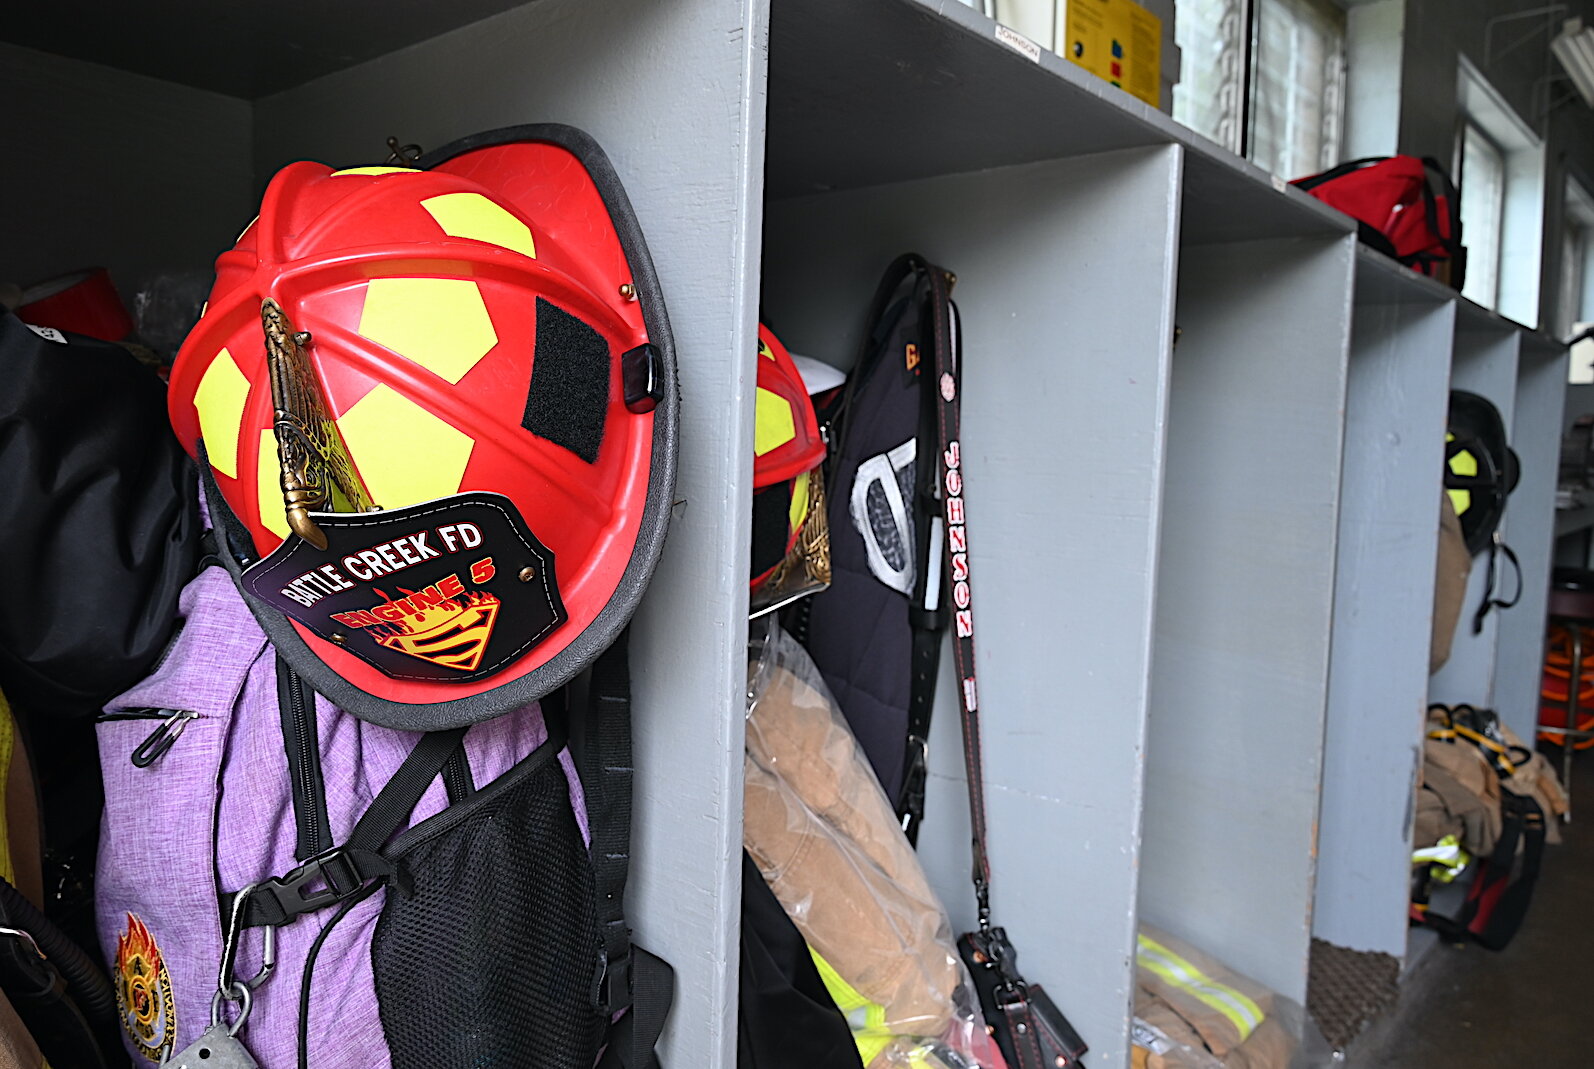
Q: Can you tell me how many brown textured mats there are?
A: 1